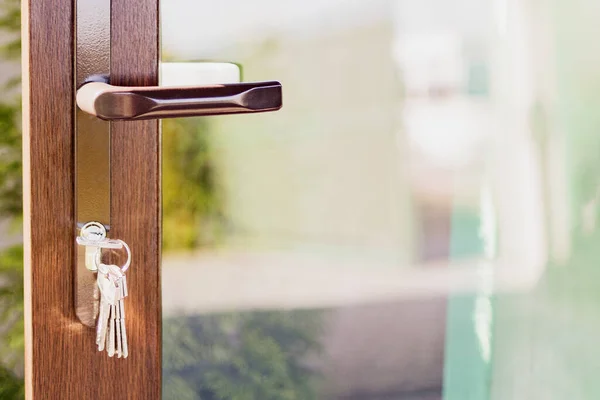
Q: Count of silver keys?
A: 5